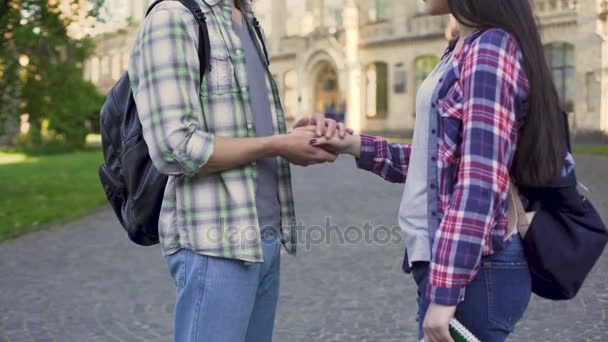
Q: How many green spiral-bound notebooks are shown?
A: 1